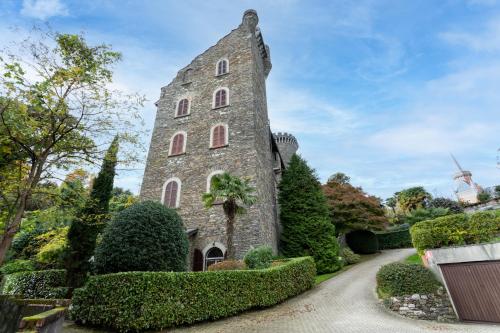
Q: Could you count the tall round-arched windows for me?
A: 7